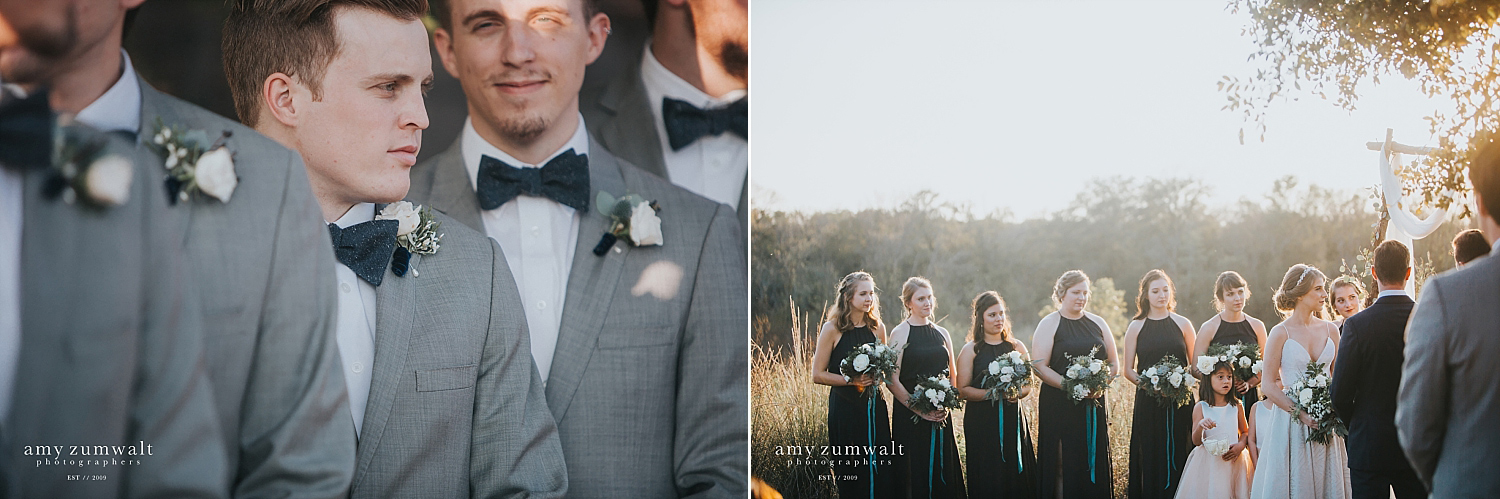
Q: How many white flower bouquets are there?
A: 7